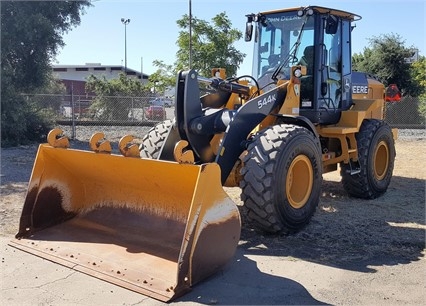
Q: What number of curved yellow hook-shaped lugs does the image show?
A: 4